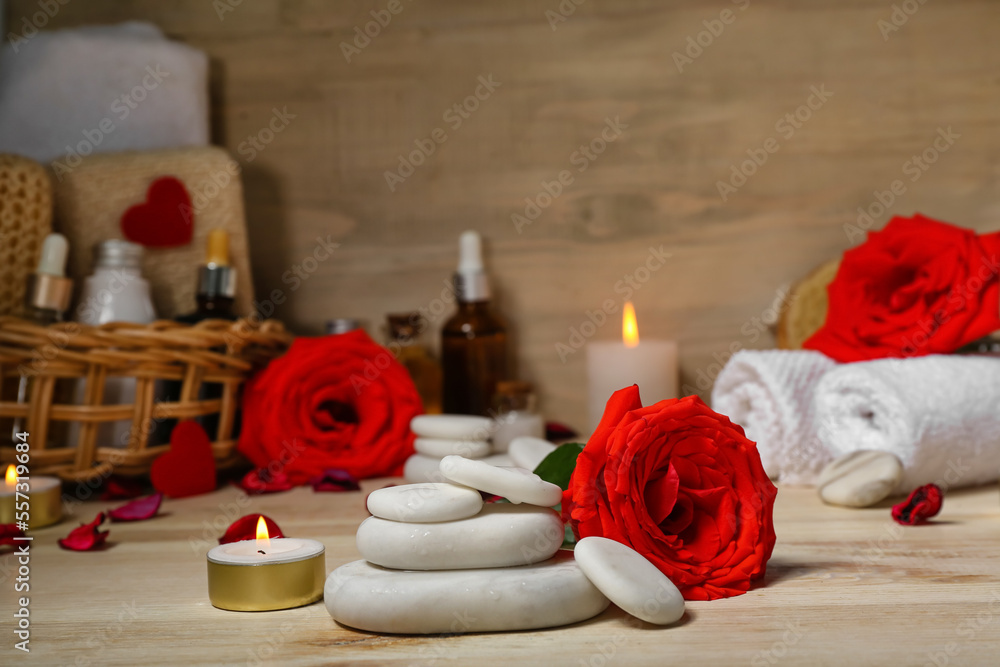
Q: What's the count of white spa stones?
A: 10